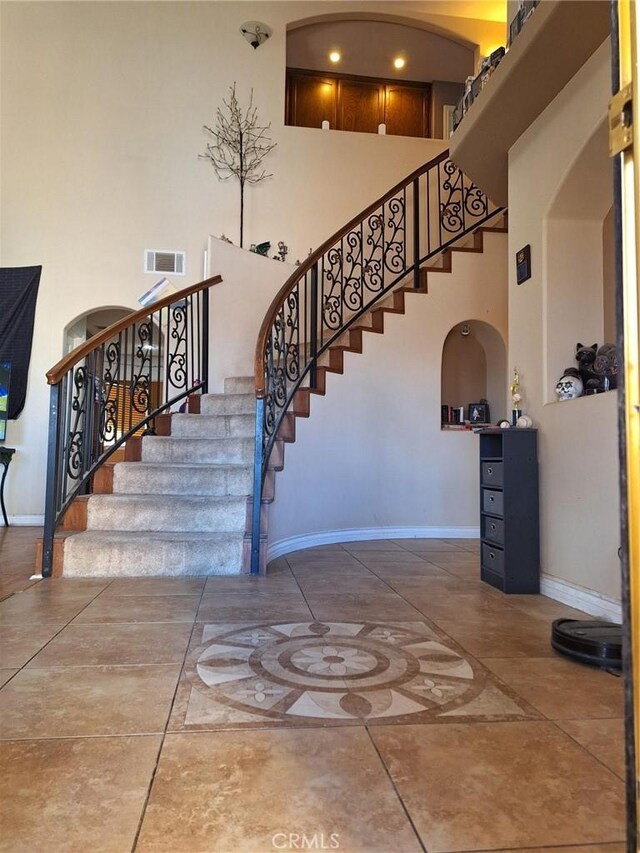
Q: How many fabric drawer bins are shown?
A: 4